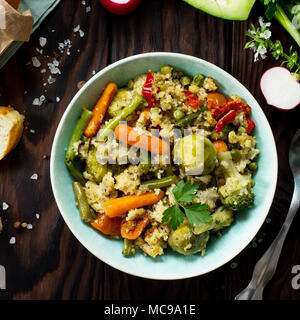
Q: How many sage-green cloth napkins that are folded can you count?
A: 1